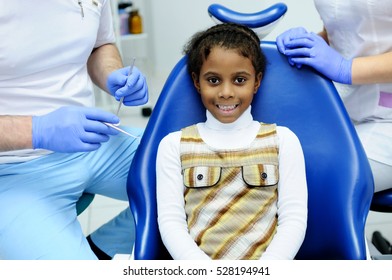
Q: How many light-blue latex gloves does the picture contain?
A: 4